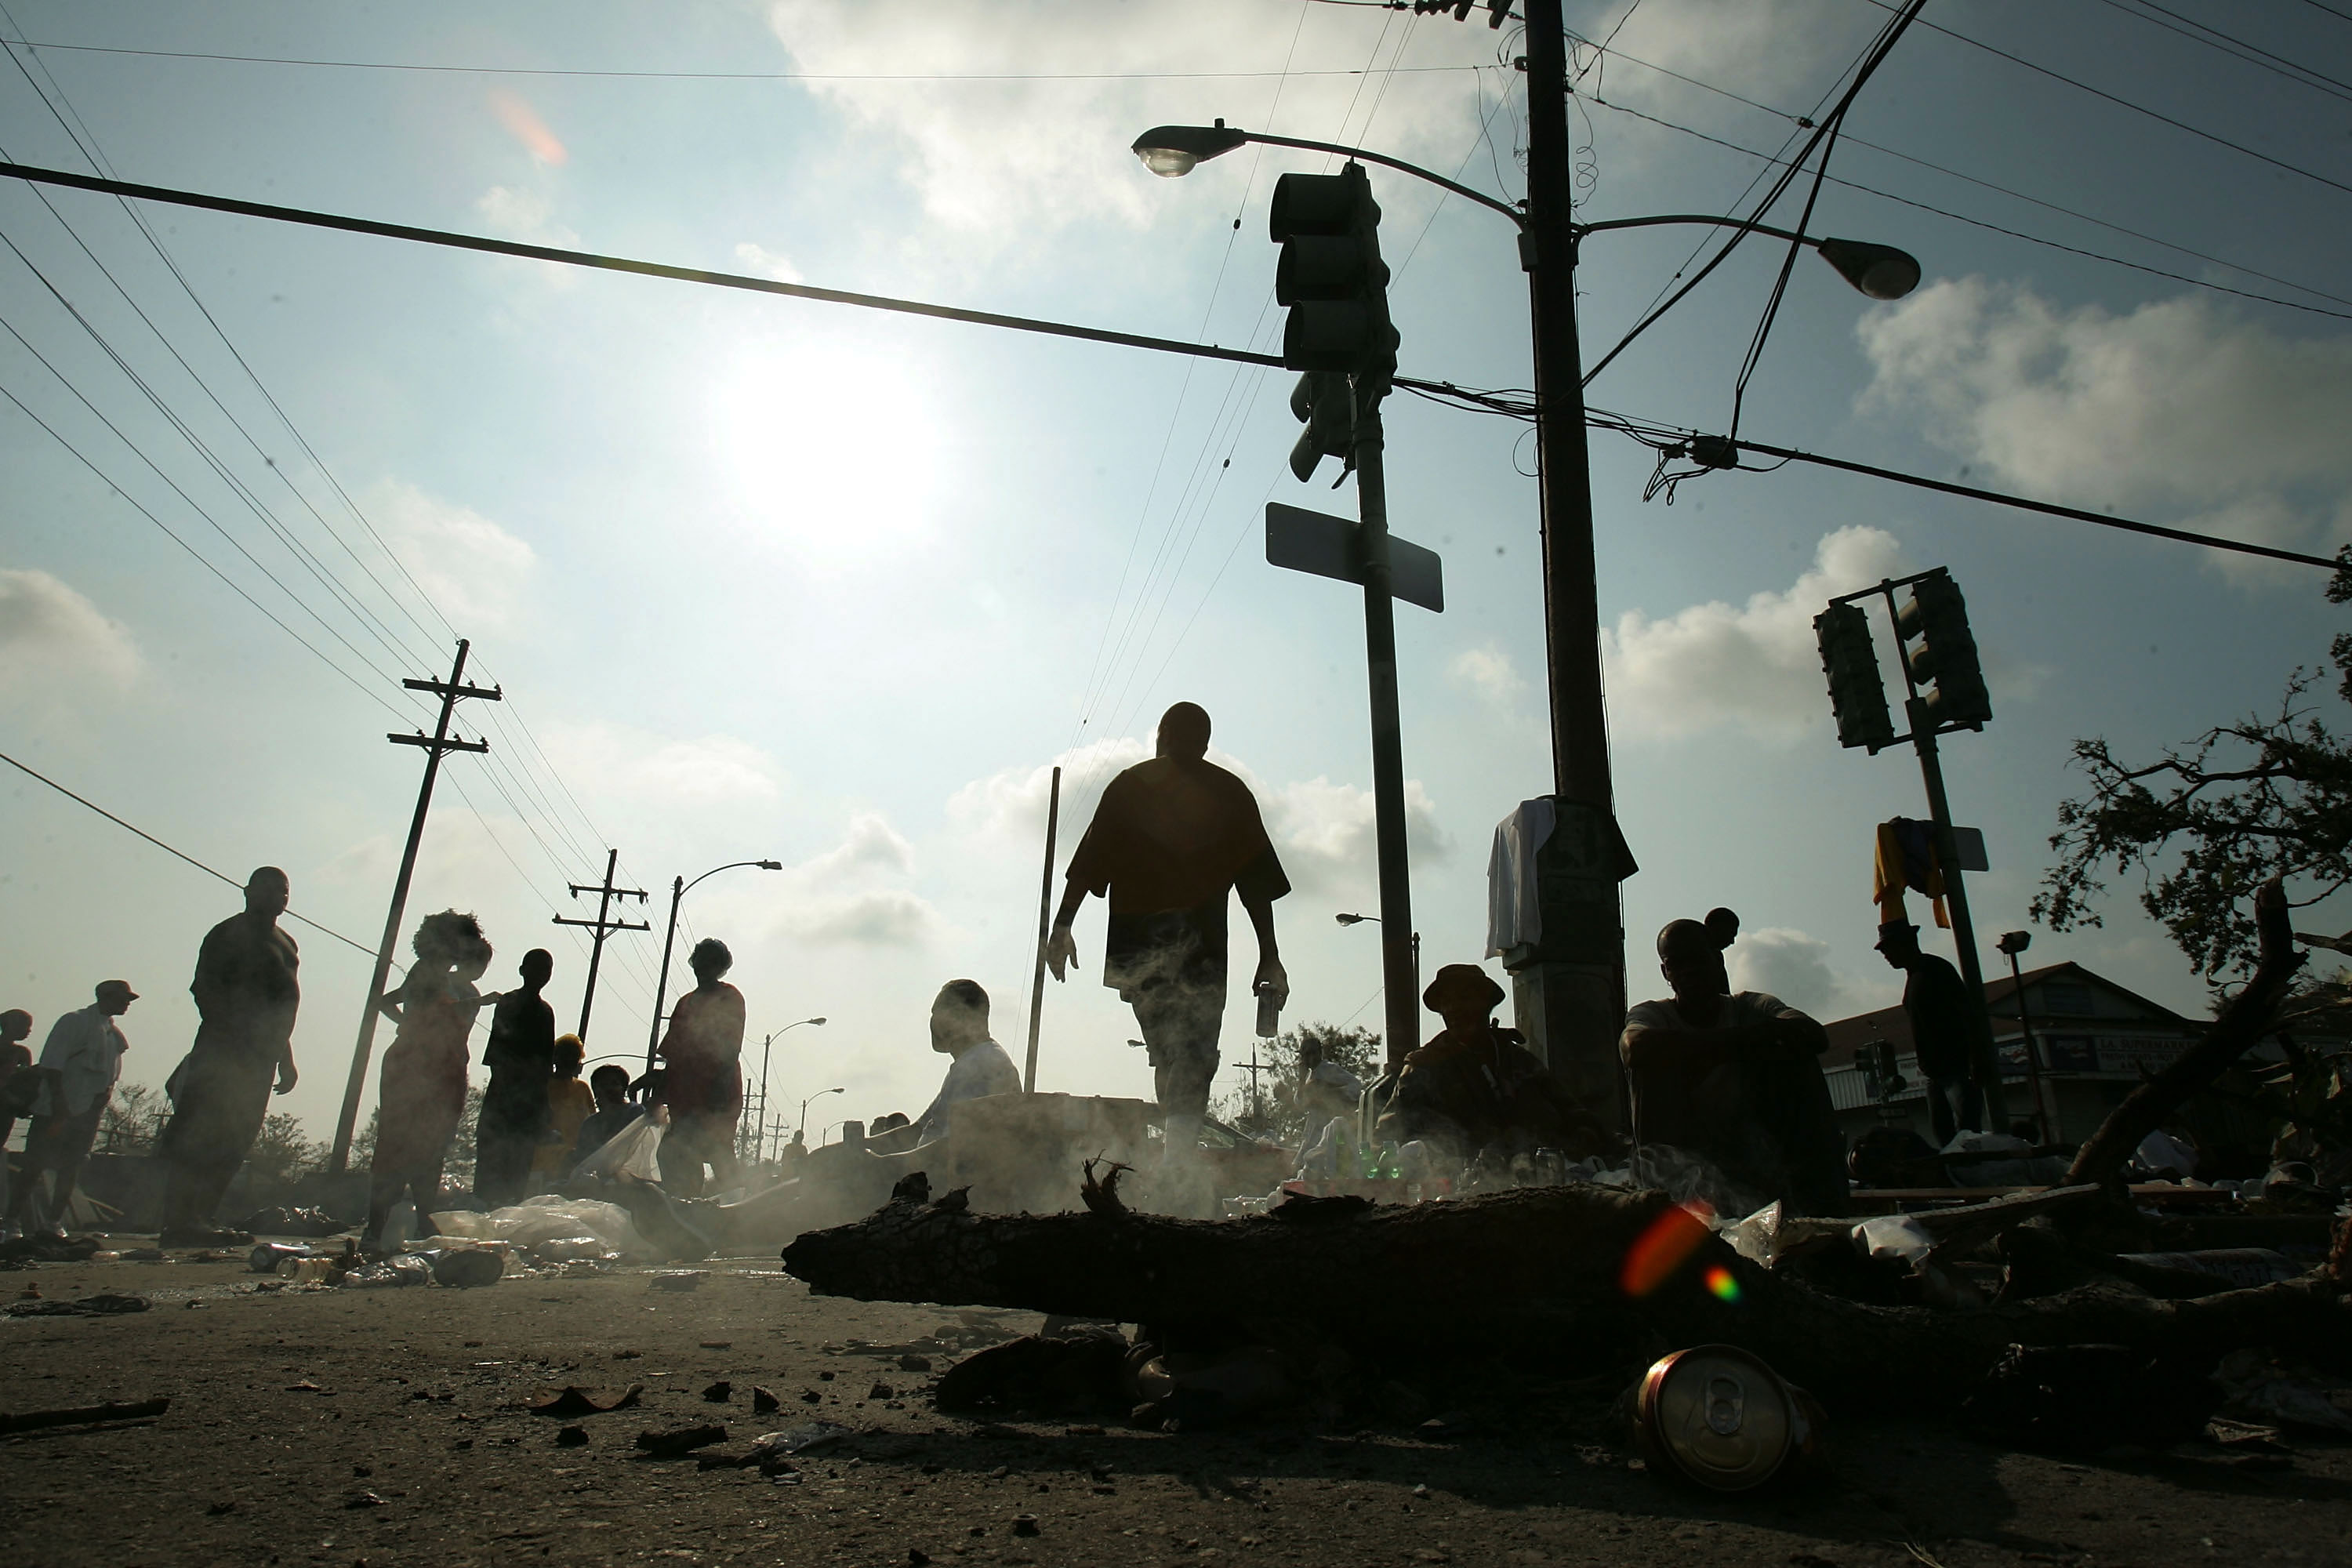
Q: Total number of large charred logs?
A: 1